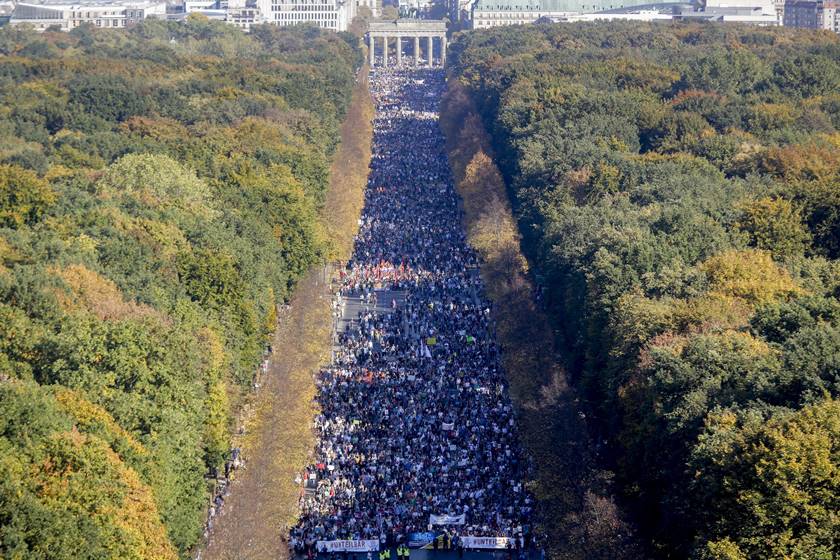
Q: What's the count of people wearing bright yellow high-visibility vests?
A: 4